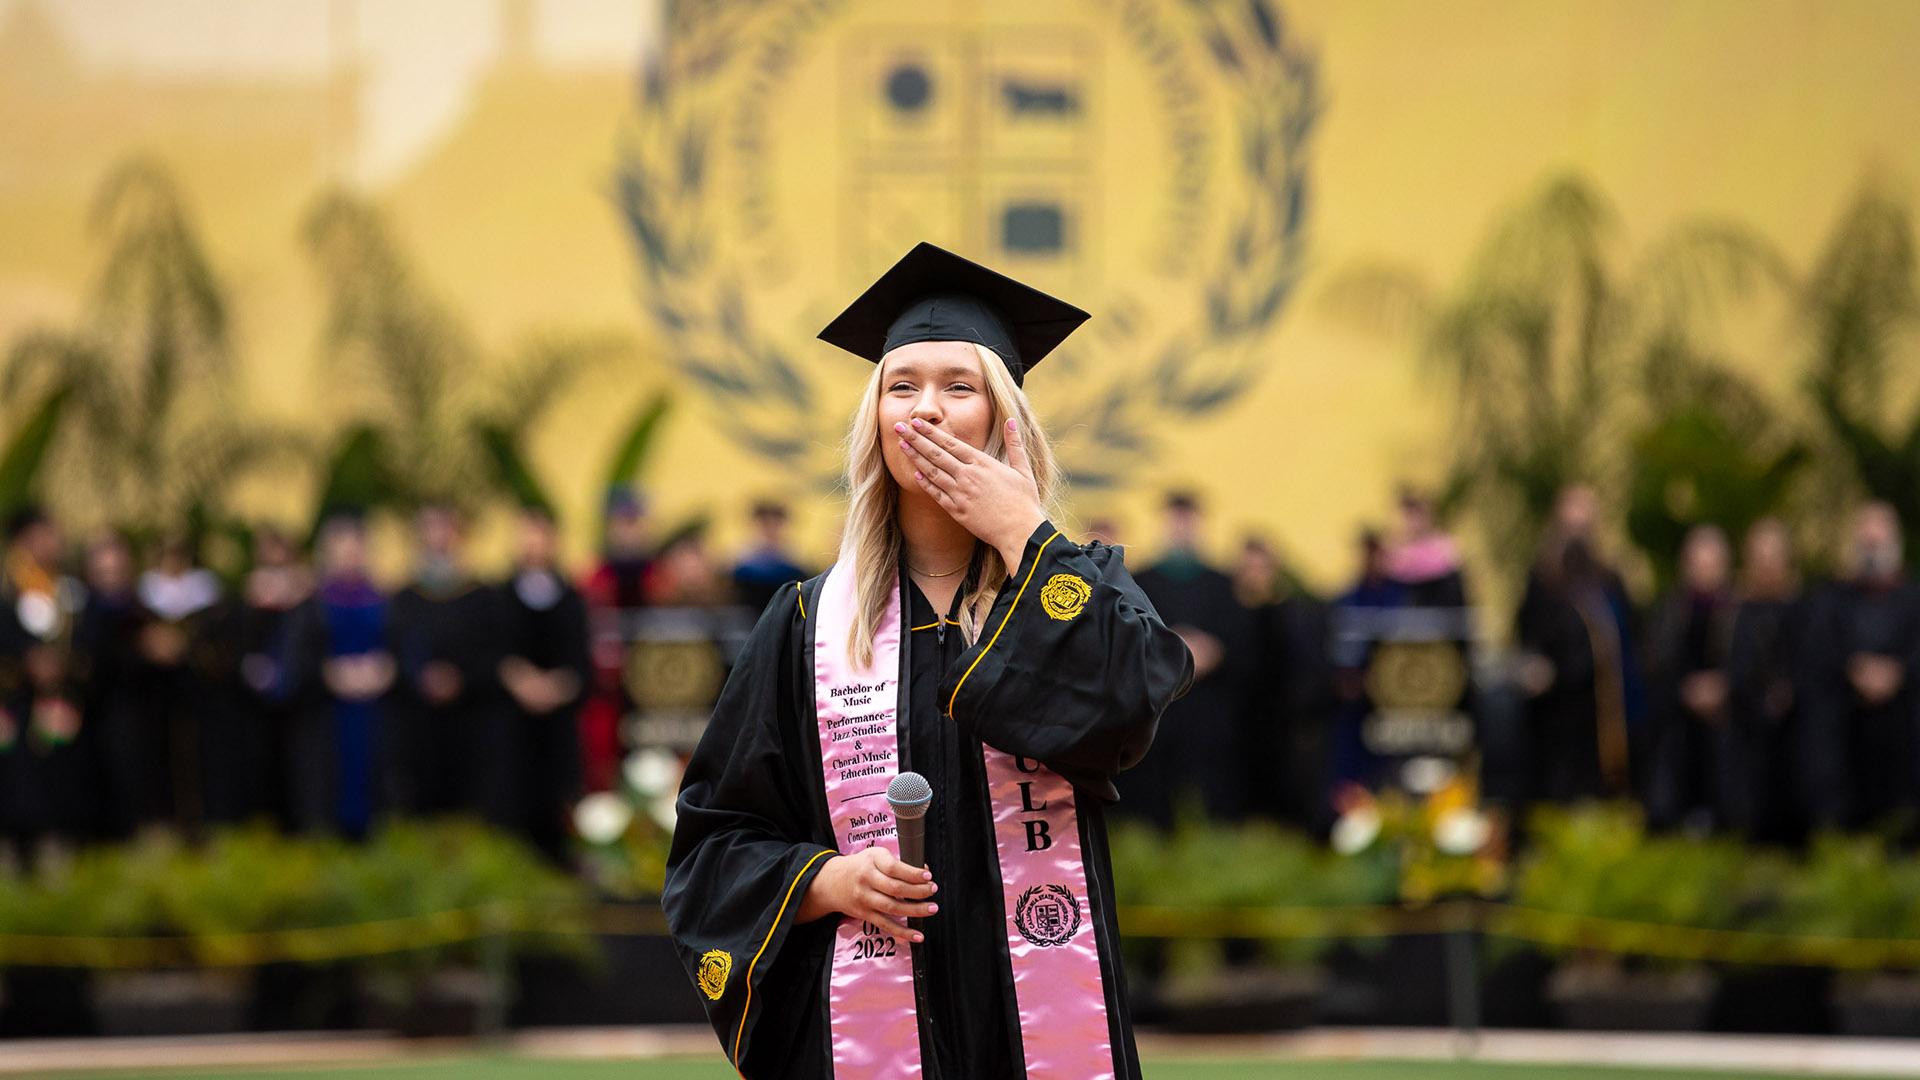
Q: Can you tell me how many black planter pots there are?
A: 5